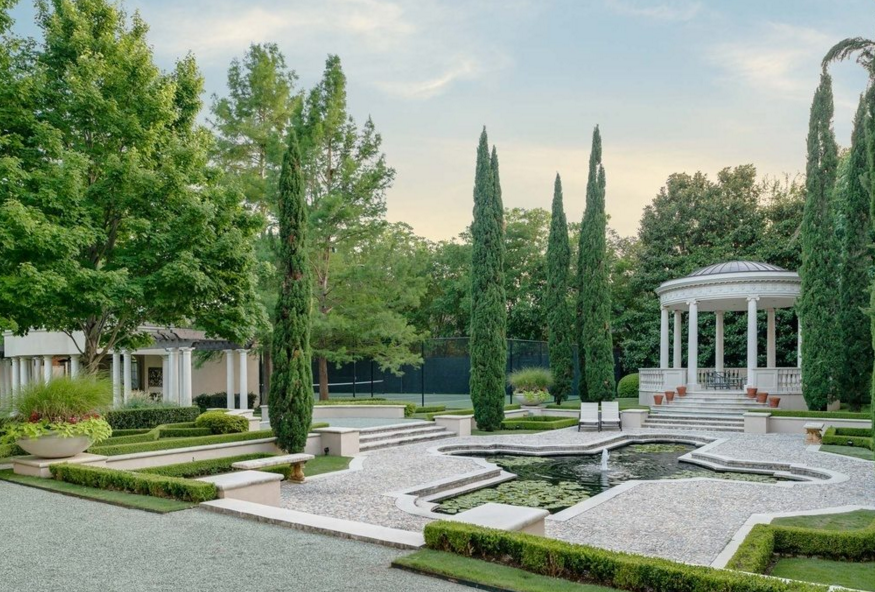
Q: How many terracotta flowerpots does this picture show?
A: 6